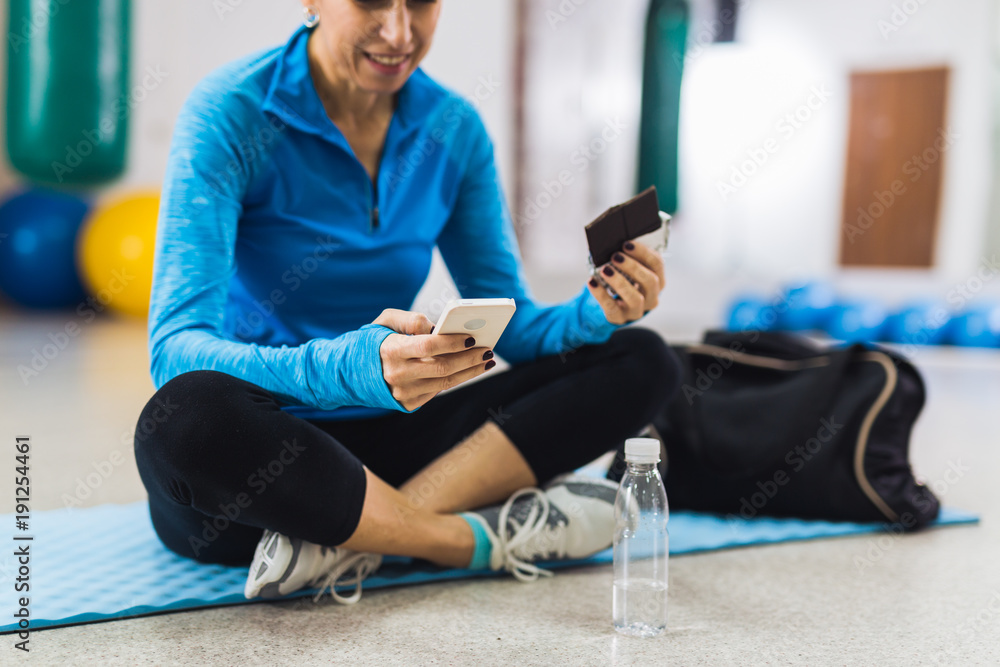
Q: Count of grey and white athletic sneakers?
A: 2